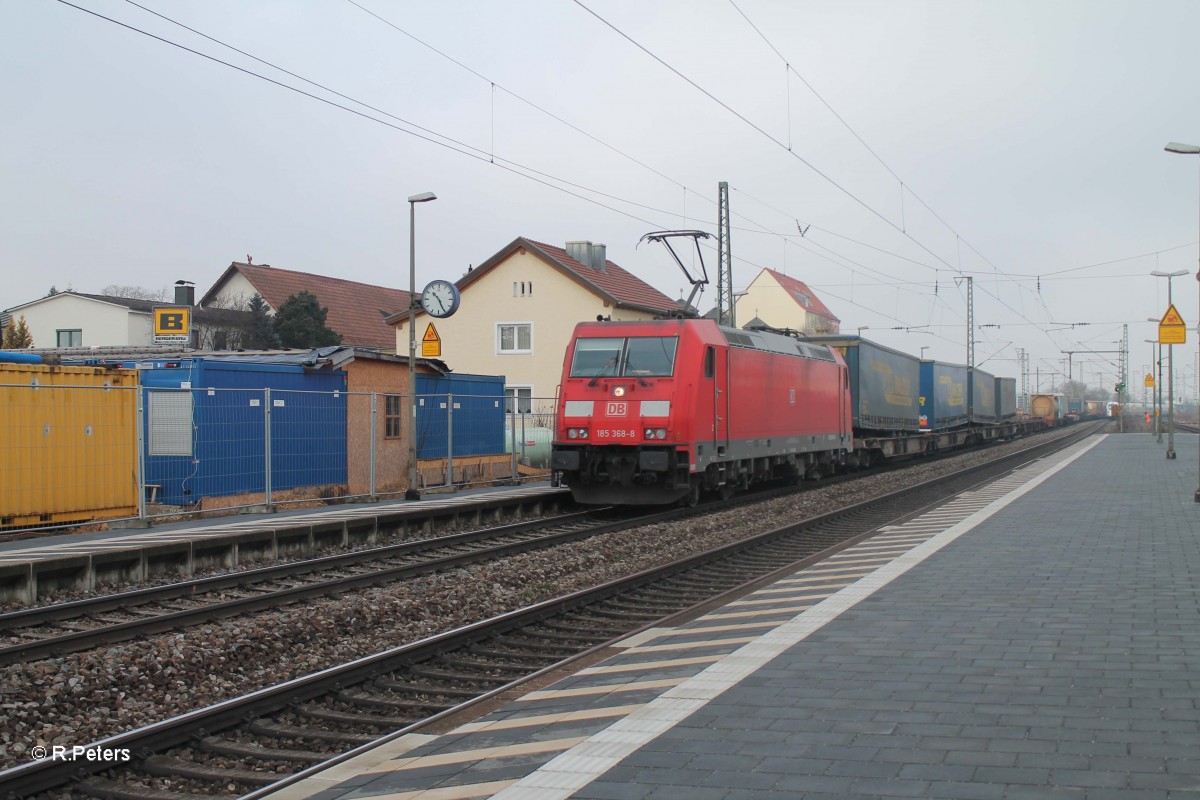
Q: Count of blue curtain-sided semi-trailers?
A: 4